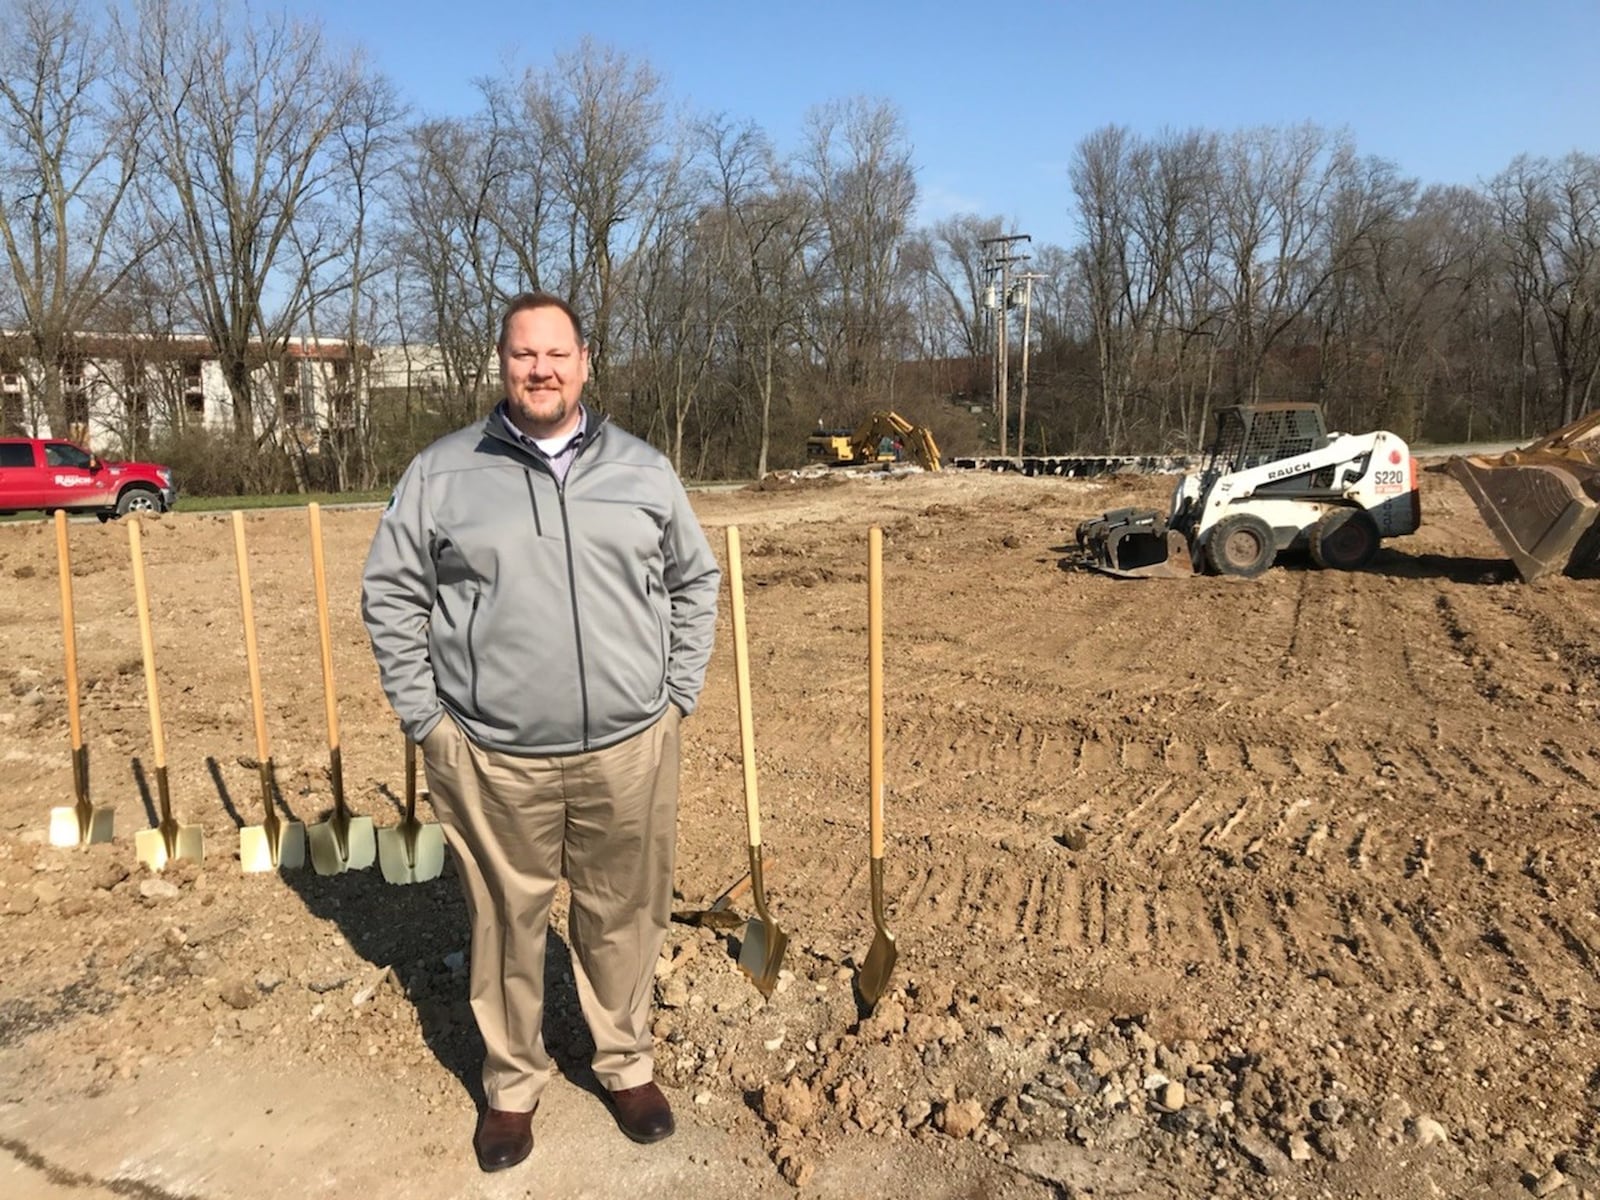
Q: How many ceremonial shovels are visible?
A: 7